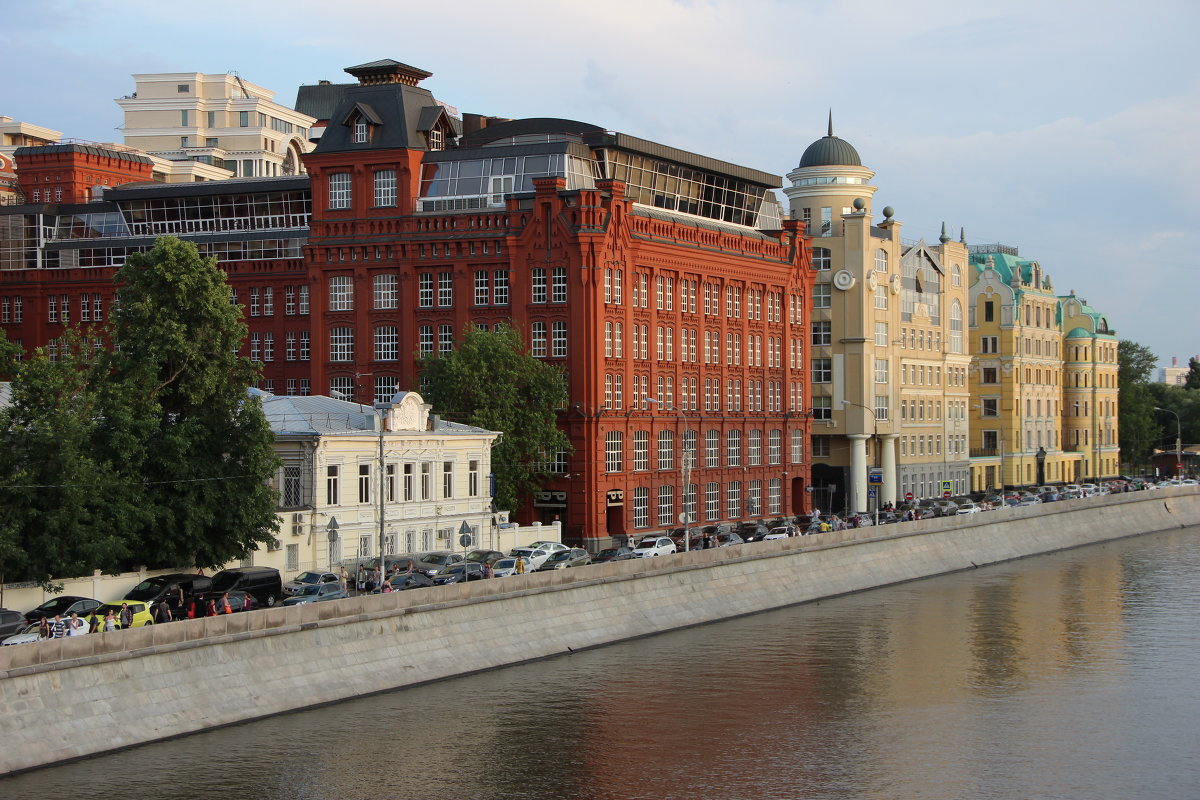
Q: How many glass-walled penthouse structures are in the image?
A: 2